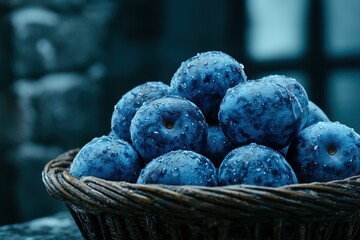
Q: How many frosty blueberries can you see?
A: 11